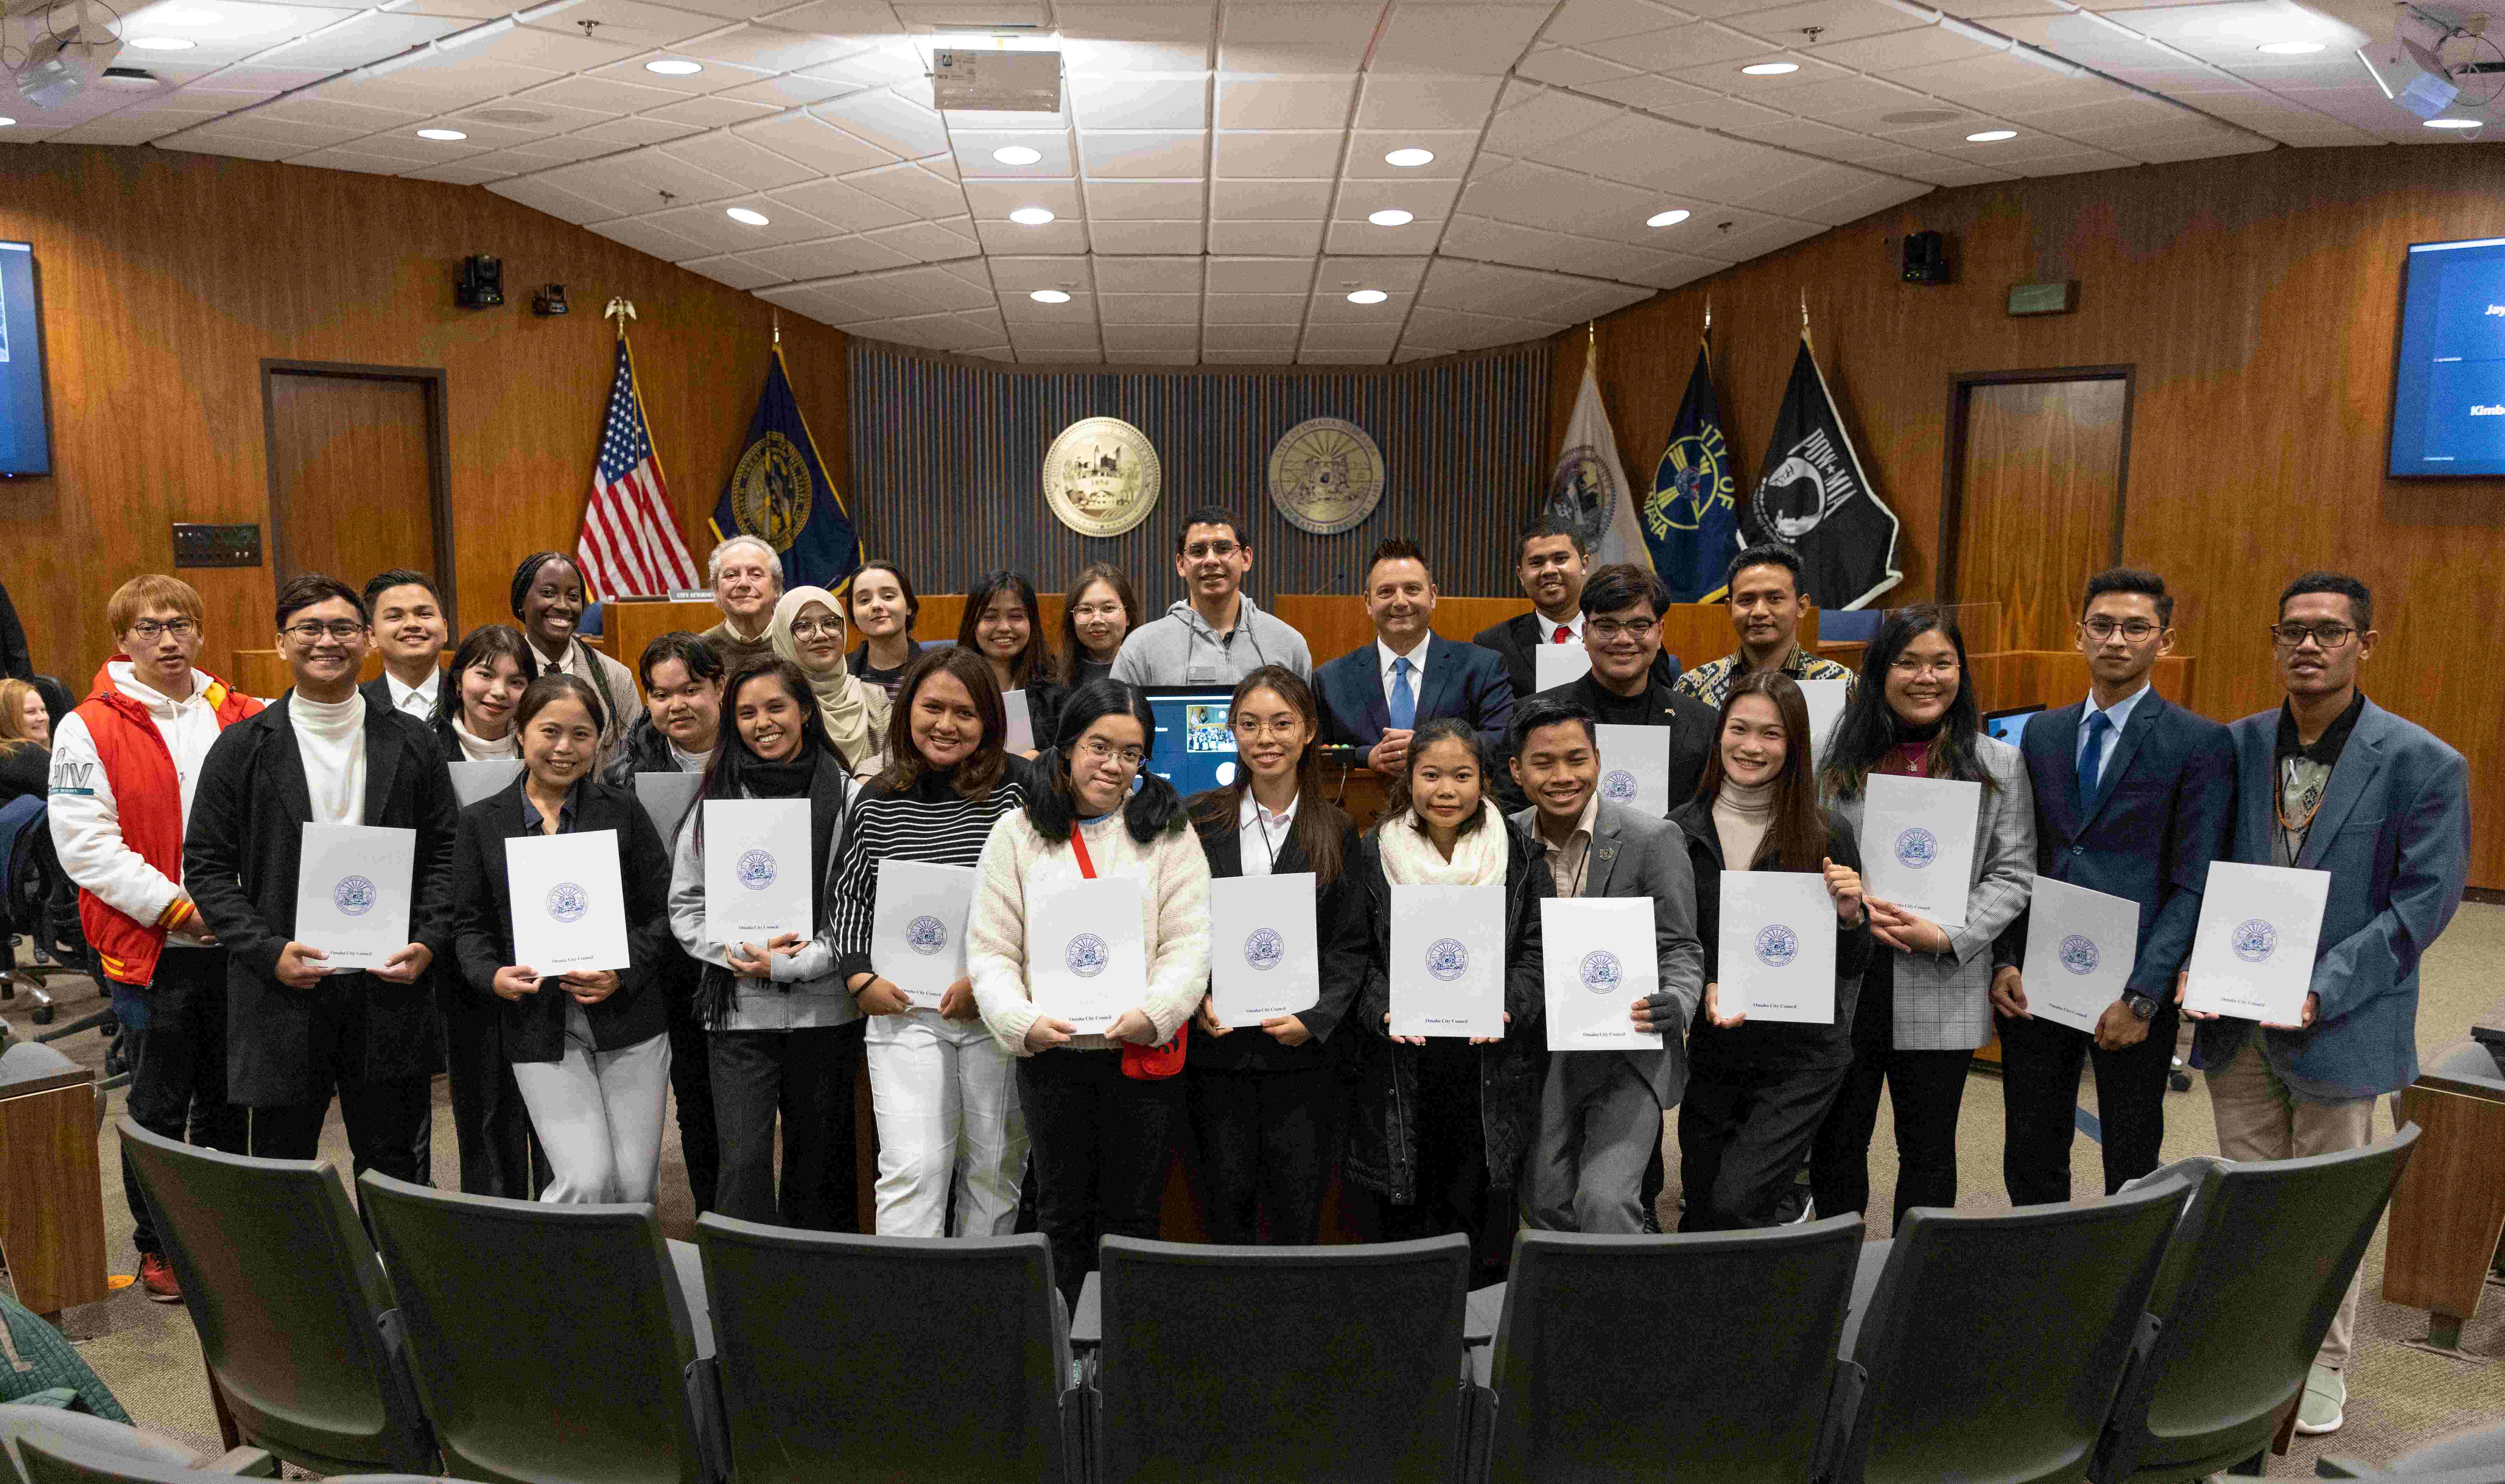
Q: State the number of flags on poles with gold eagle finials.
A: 1